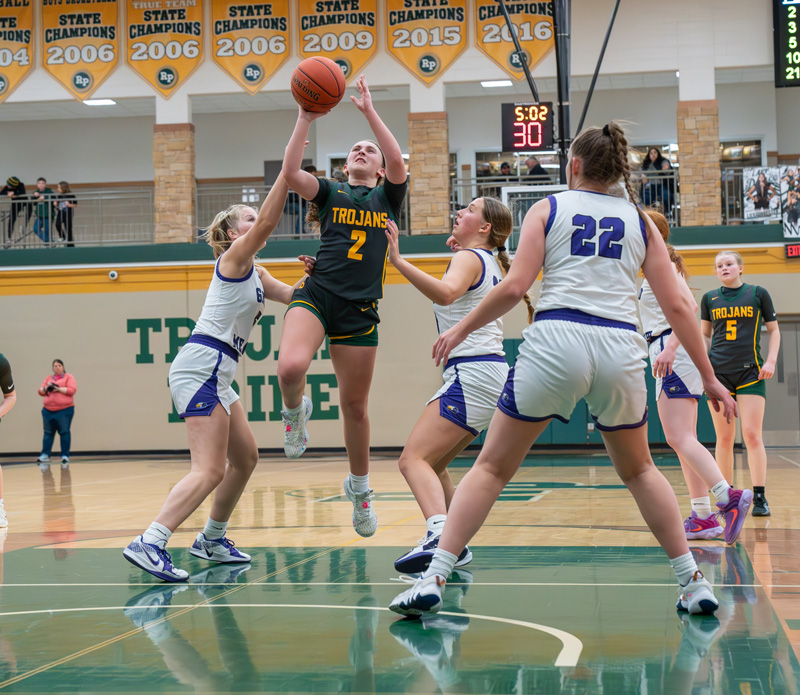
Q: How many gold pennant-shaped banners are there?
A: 7